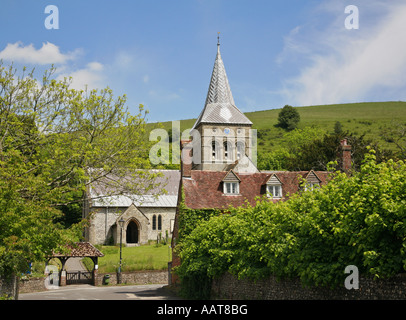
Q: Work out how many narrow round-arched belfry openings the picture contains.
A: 3